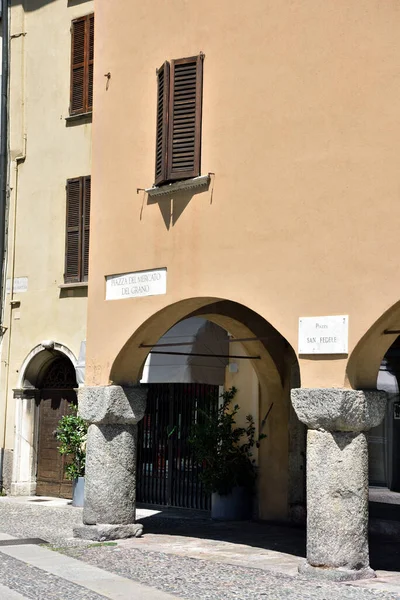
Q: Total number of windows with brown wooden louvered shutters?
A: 3